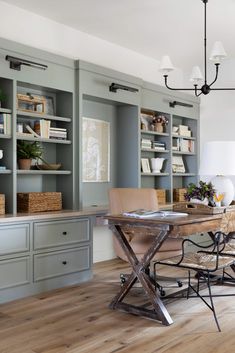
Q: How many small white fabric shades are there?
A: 3